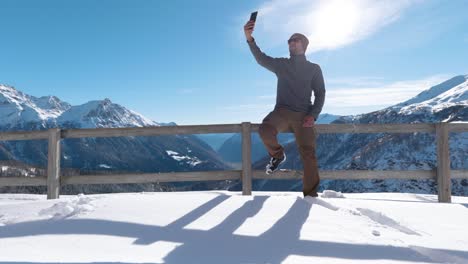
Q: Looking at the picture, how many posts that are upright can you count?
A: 3